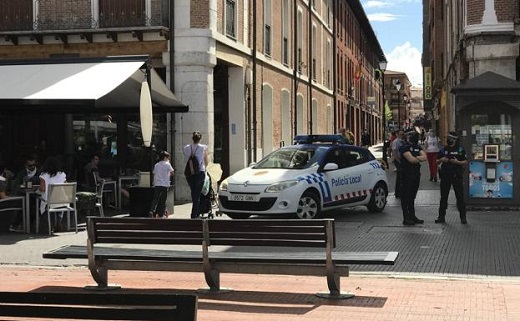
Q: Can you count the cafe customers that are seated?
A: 4